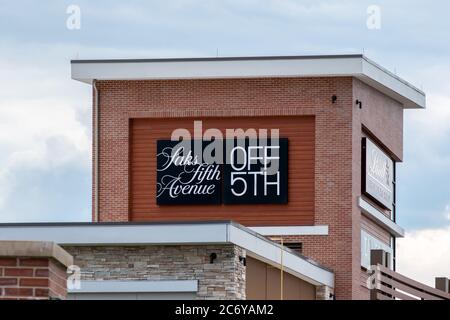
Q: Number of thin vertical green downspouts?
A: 0